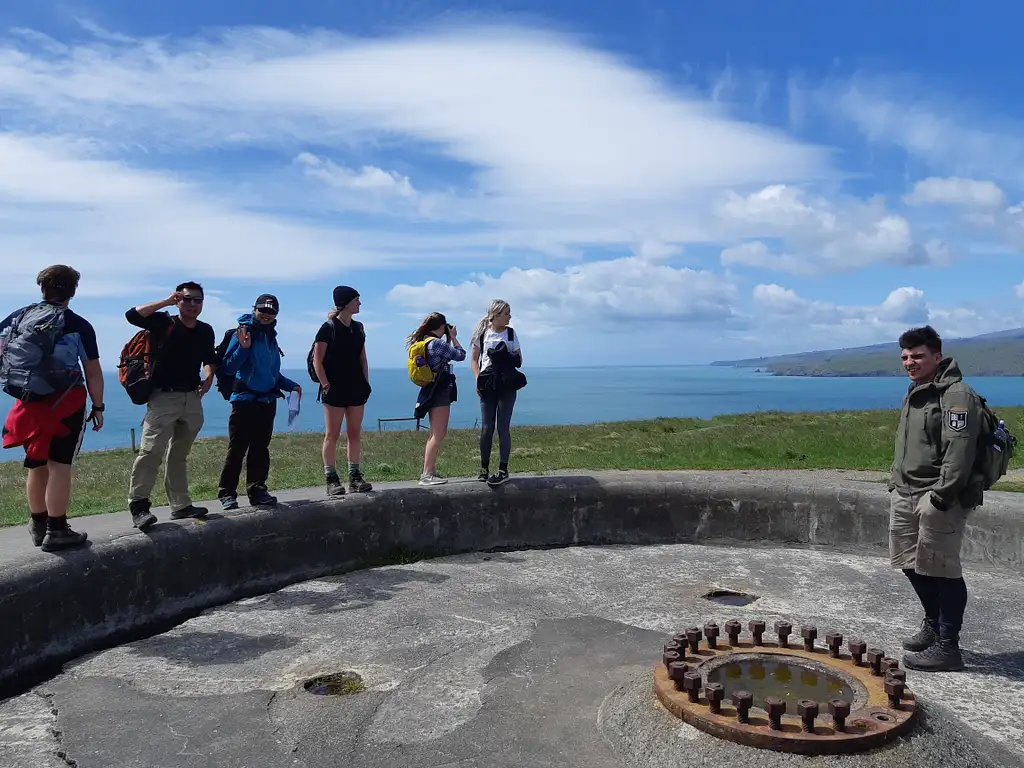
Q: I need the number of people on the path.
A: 6